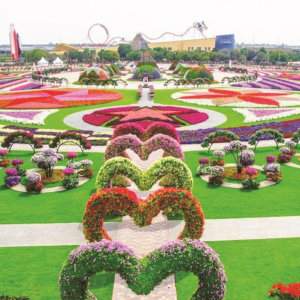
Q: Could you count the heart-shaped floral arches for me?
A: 5